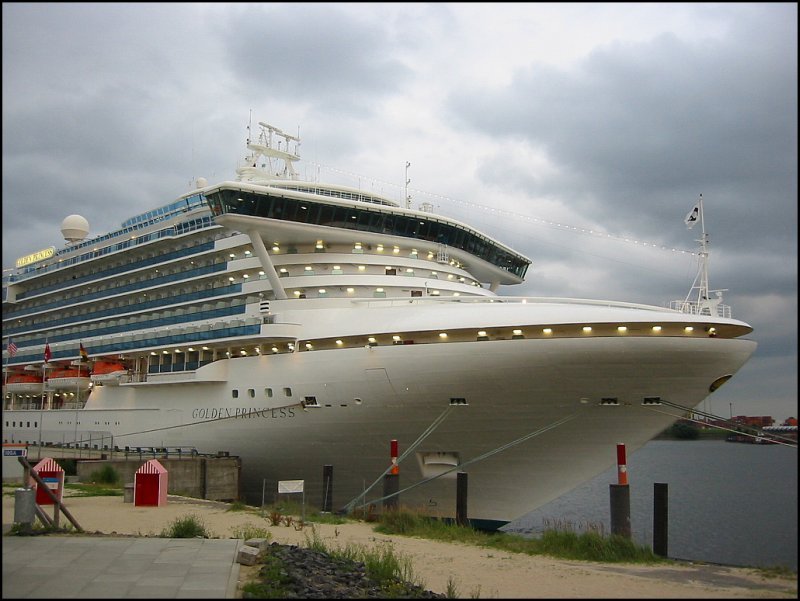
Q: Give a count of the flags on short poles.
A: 3